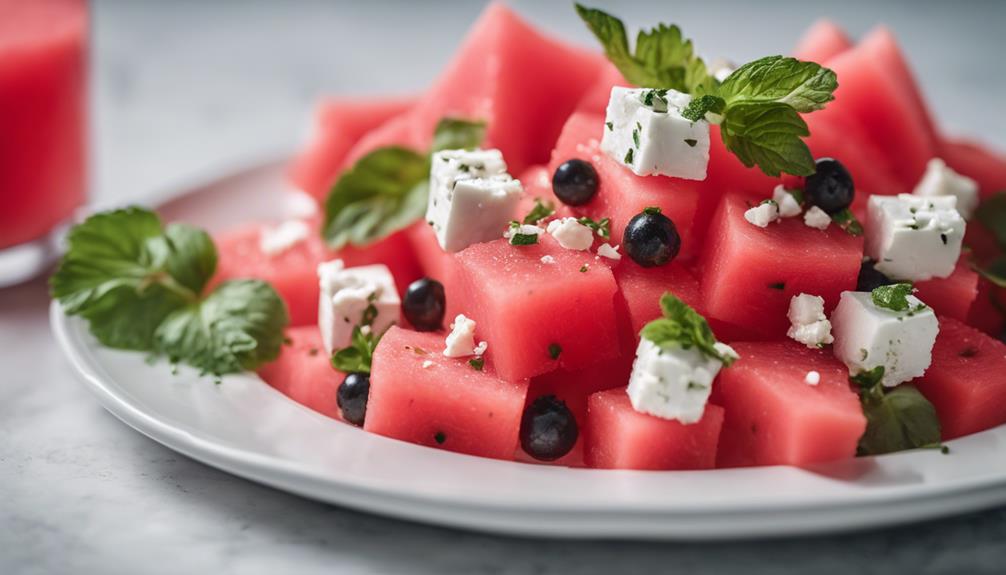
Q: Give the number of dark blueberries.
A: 7